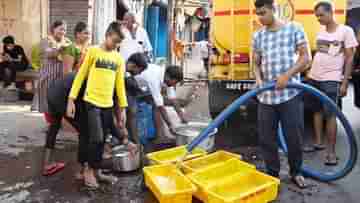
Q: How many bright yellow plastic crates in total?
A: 4